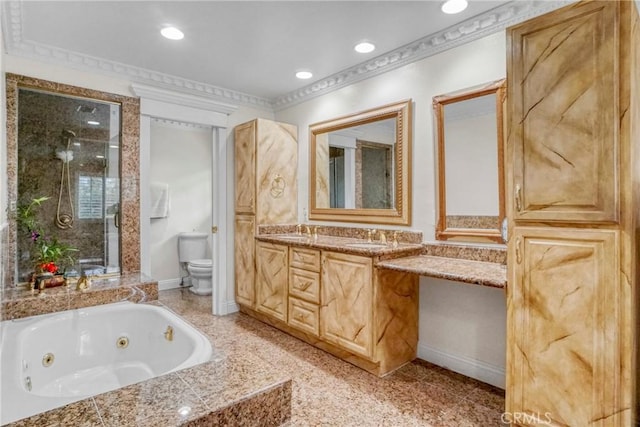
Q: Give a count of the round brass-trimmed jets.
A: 2